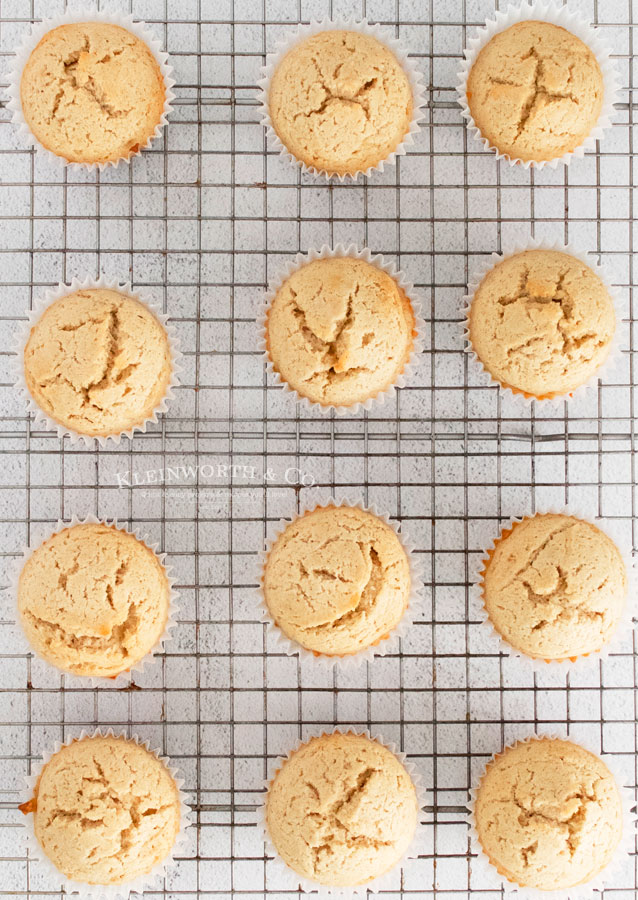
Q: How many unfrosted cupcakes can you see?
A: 12